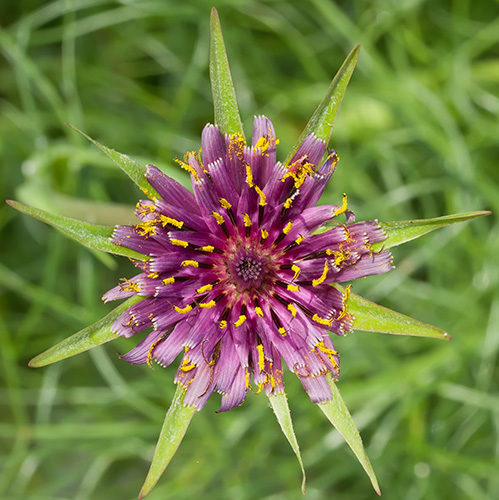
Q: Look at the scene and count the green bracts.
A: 10